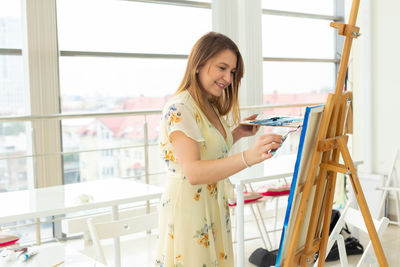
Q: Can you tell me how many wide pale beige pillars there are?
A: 2